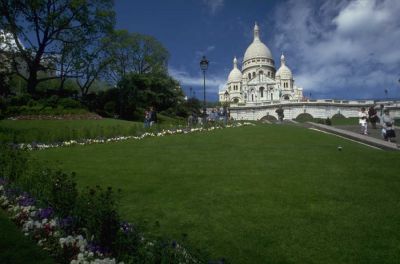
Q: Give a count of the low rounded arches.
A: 3